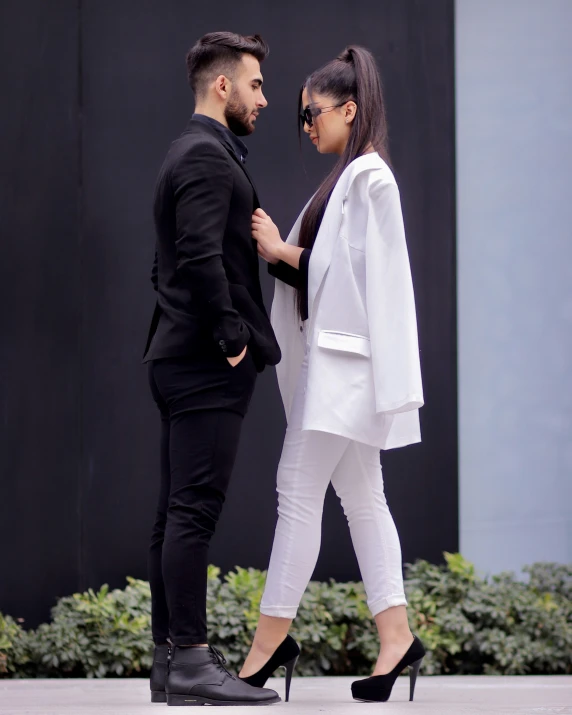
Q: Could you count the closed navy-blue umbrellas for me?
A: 0